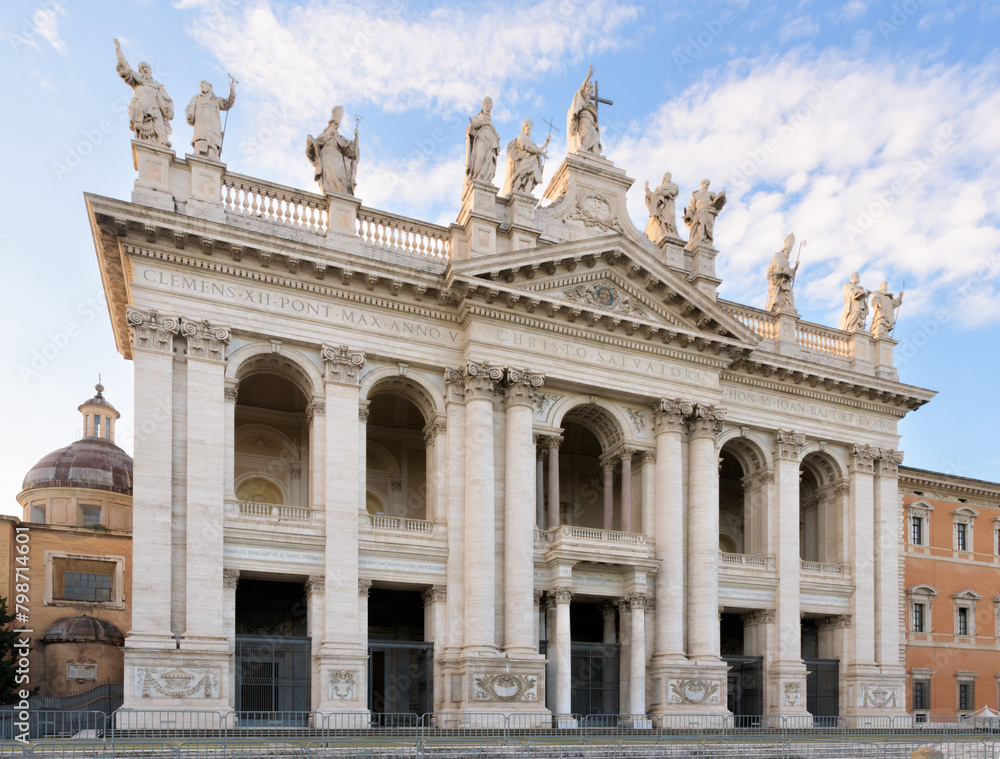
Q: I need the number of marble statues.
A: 11